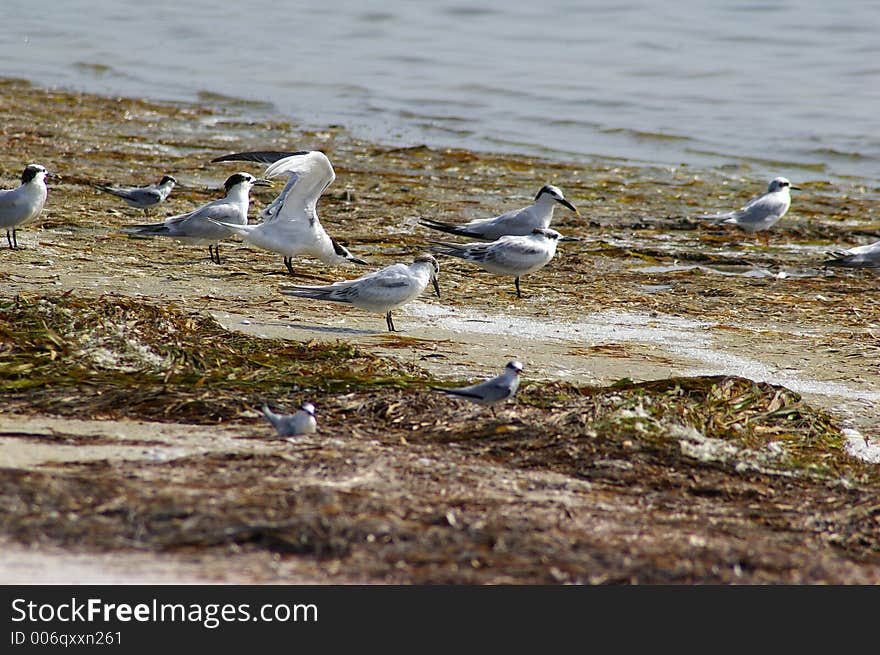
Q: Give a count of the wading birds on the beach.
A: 11